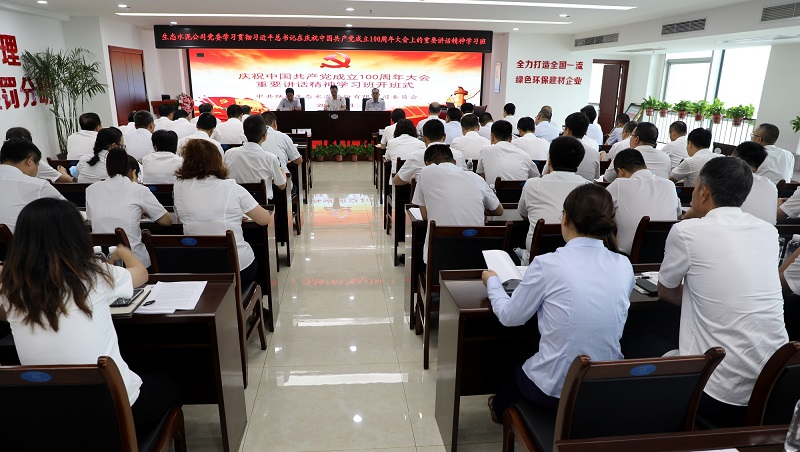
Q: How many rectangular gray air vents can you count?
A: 3